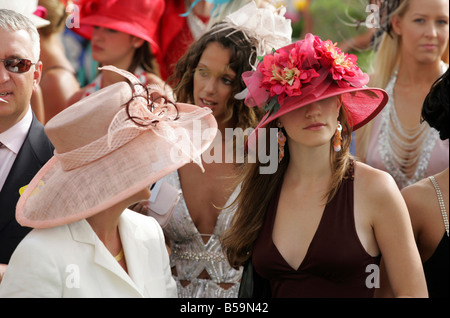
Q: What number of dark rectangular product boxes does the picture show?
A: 0